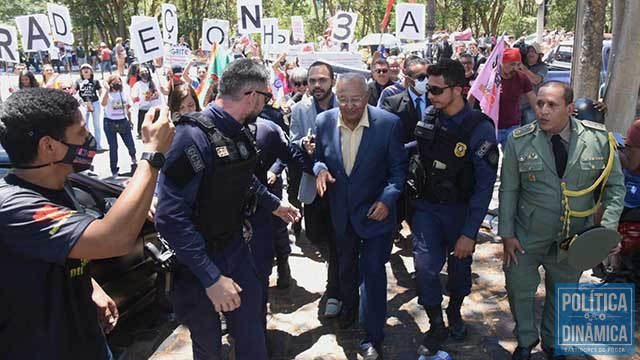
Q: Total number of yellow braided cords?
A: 2